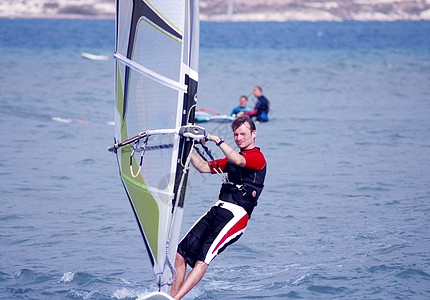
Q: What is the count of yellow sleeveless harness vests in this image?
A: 0